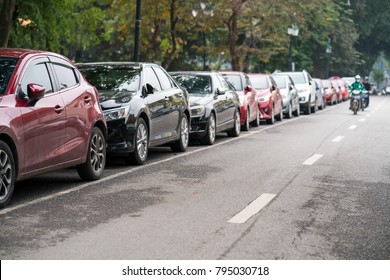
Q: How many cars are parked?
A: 12